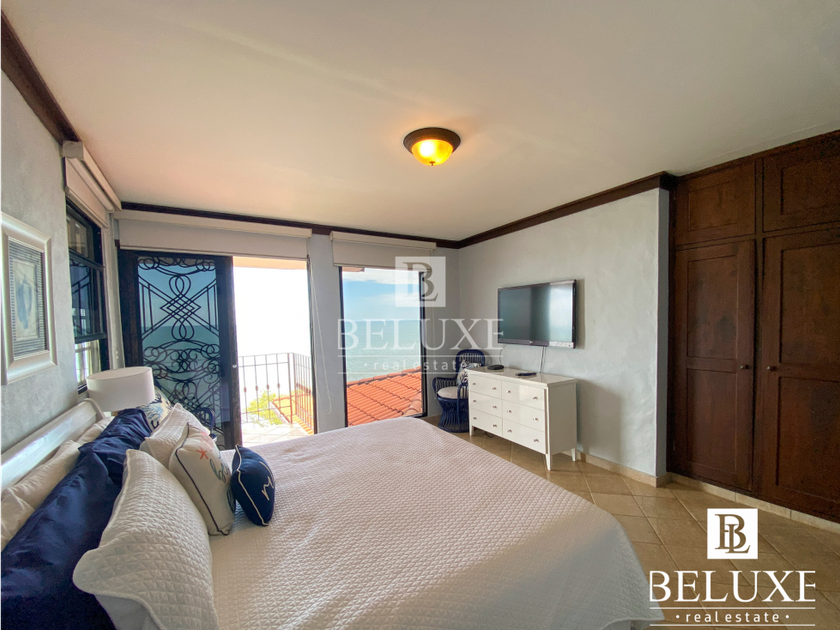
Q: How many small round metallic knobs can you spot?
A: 14